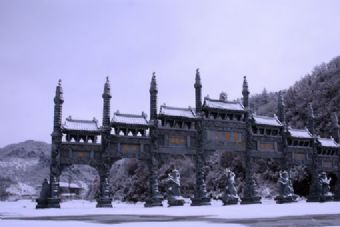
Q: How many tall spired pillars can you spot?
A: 8